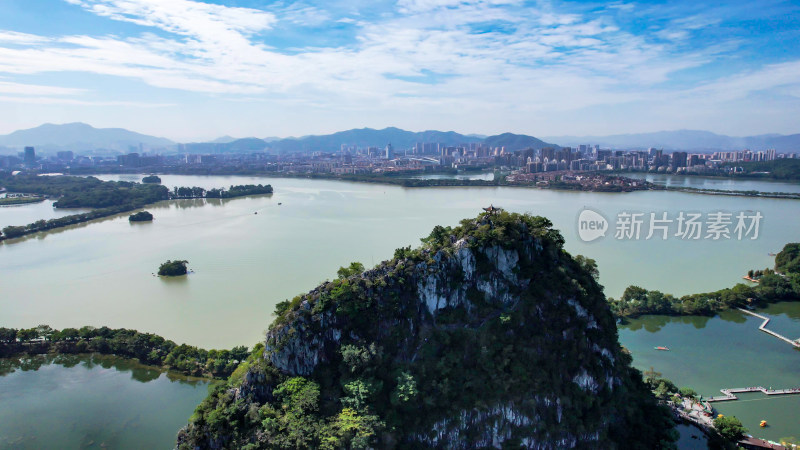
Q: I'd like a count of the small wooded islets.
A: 3